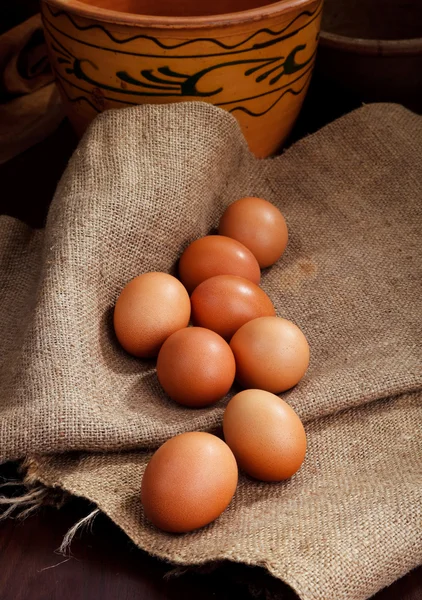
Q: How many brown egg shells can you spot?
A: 8